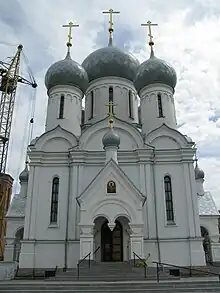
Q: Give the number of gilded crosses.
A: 4